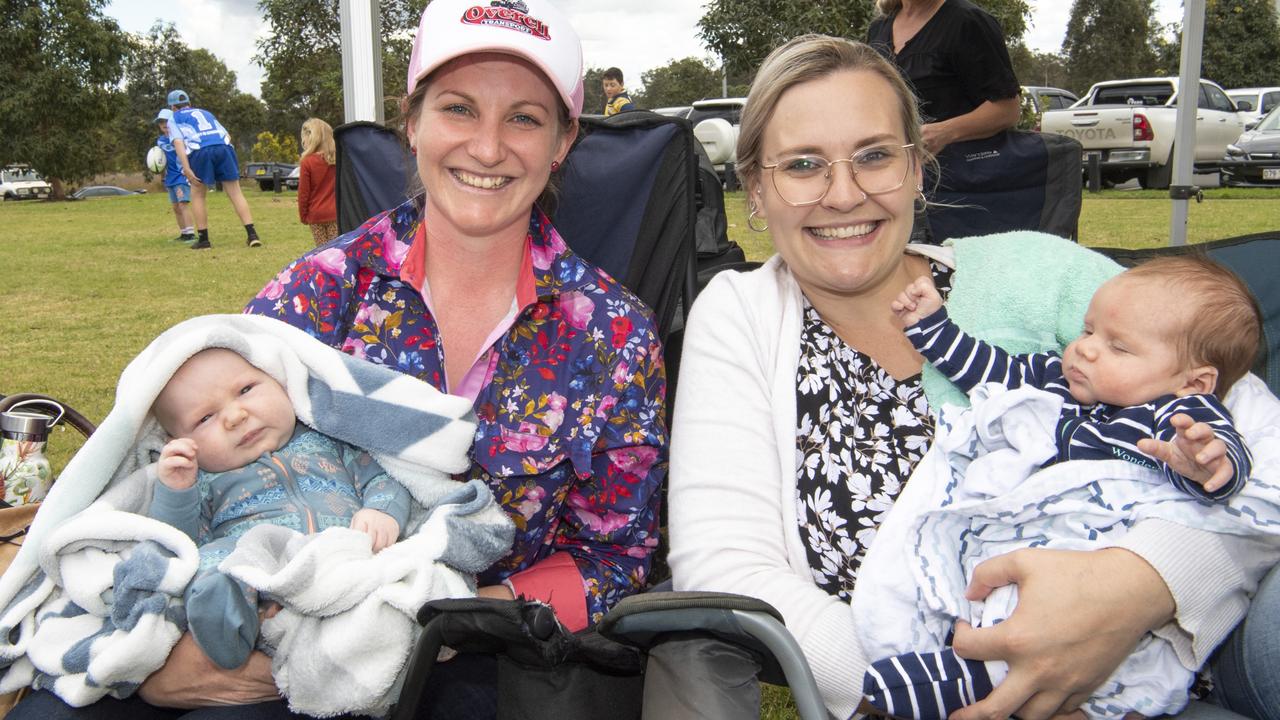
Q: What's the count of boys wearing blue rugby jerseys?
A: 2